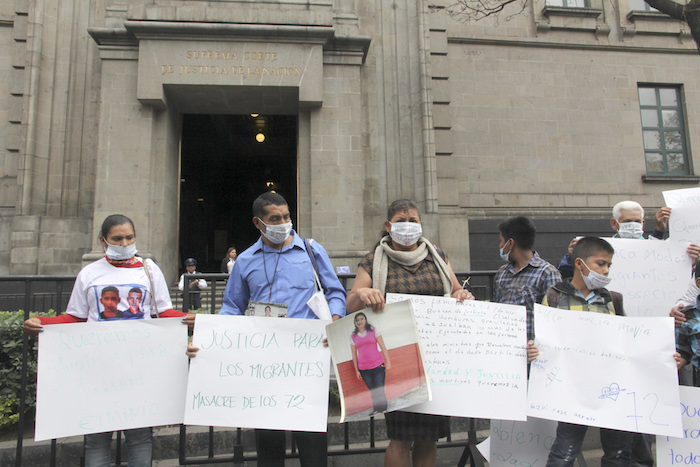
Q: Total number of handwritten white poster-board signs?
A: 8